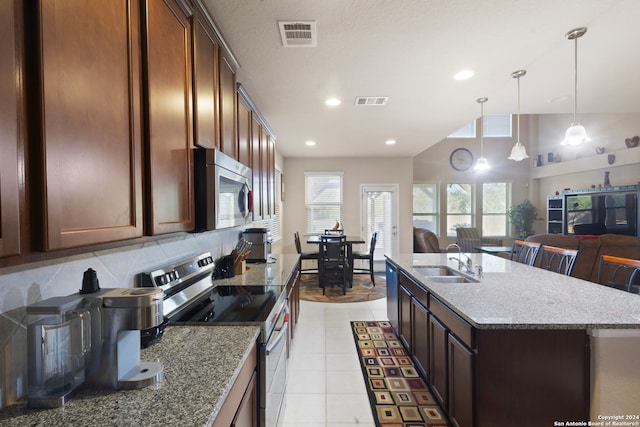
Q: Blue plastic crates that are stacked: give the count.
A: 0